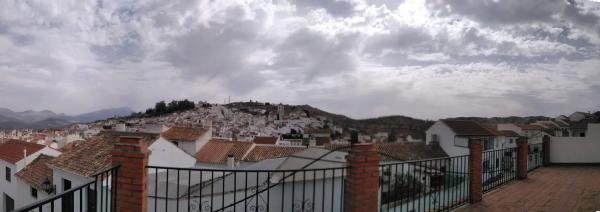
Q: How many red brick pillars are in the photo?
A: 5